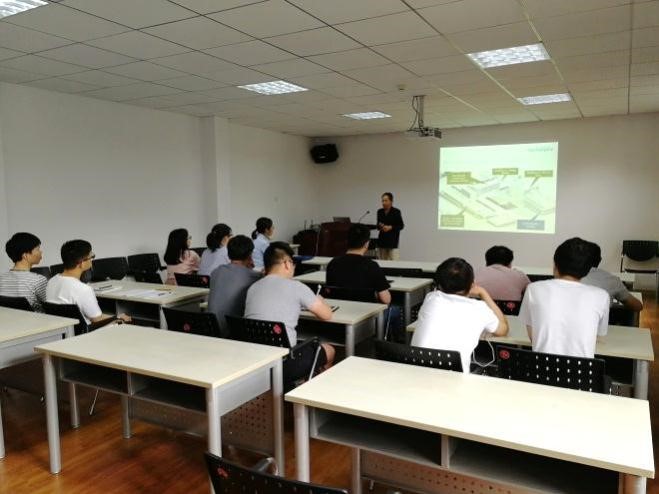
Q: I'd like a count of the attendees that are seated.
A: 12